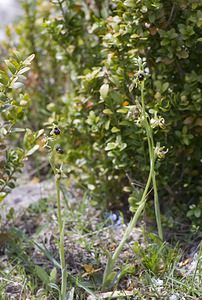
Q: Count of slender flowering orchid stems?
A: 3